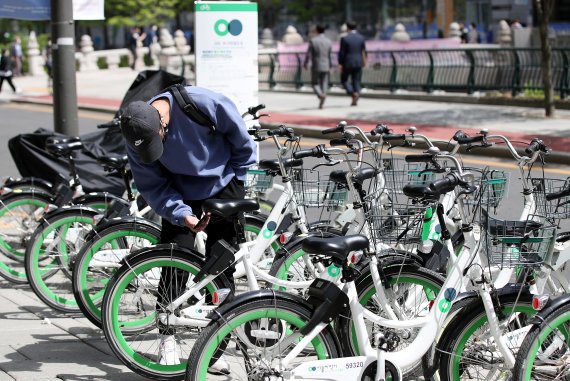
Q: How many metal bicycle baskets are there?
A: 7